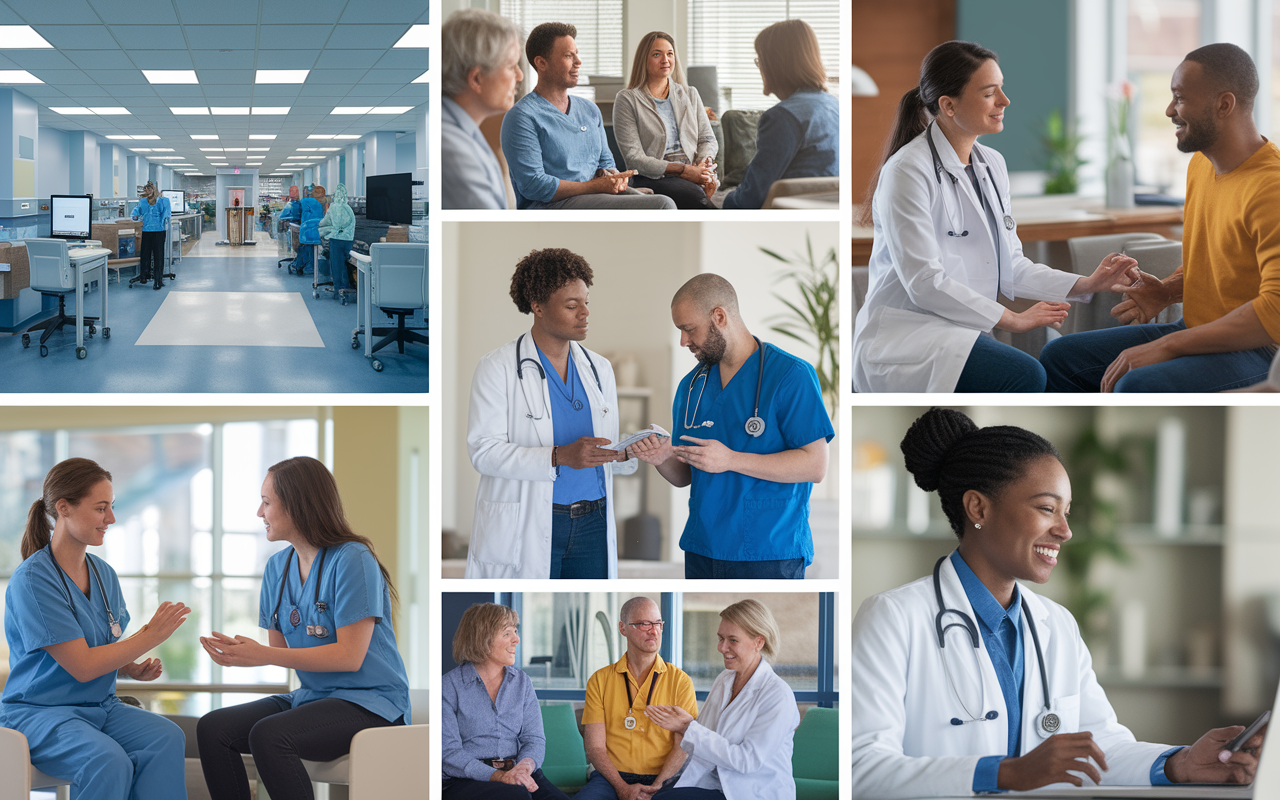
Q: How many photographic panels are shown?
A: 7